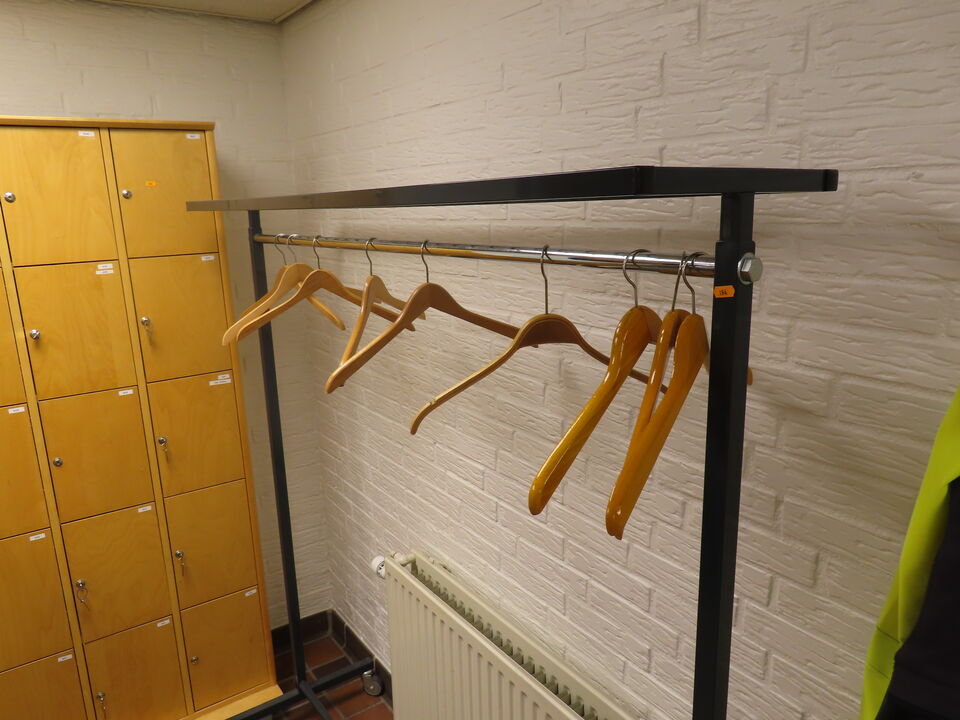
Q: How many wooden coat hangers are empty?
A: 9